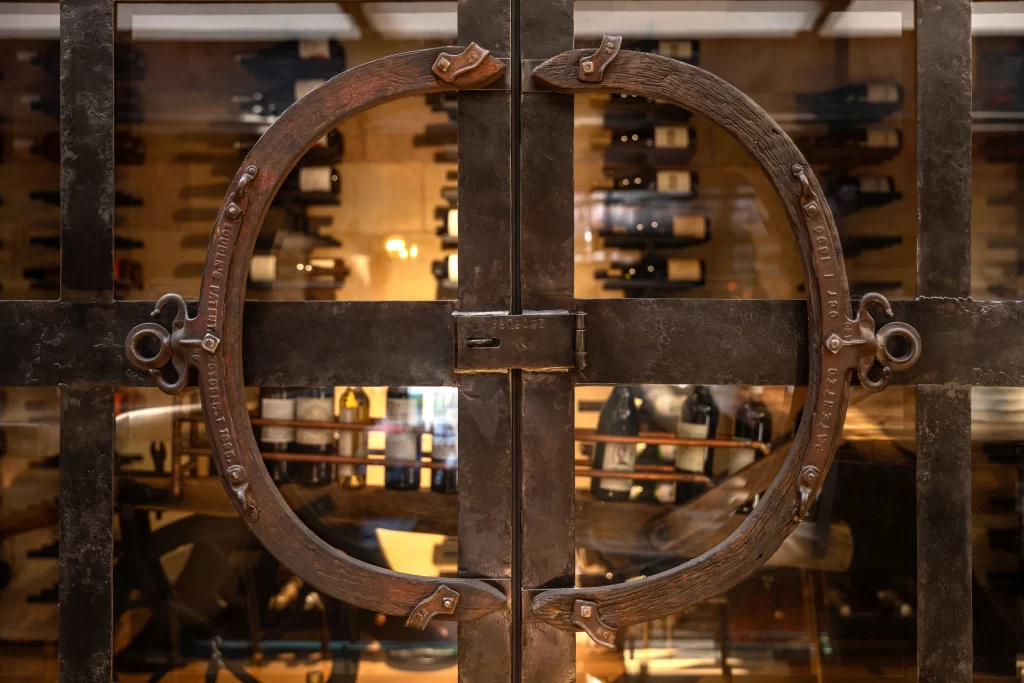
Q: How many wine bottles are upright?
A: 8